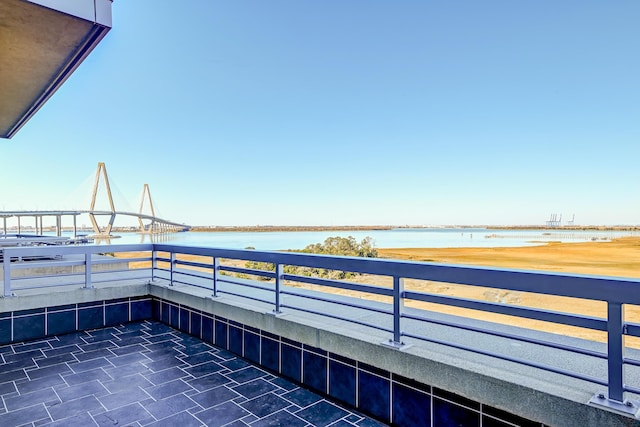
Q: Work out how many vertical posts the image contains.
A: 8